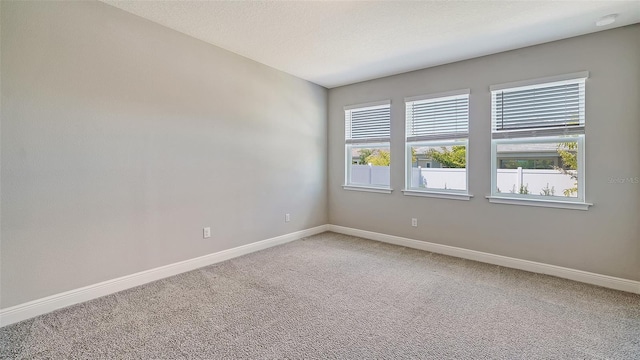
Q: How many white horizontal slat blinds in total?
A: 3